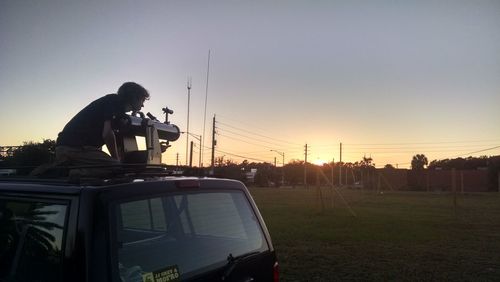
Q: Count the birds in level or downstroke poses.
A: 0